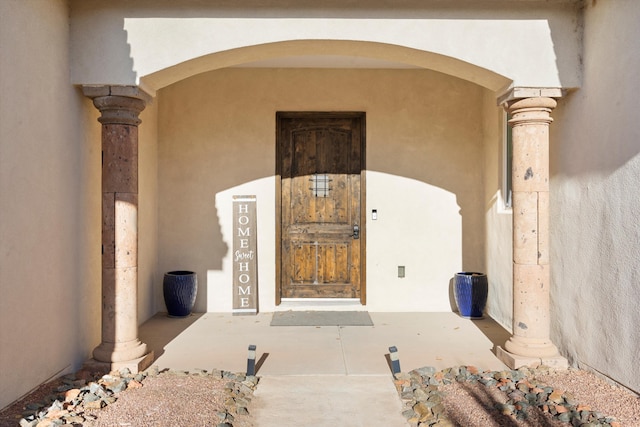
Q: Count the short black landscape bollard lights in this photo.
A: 2